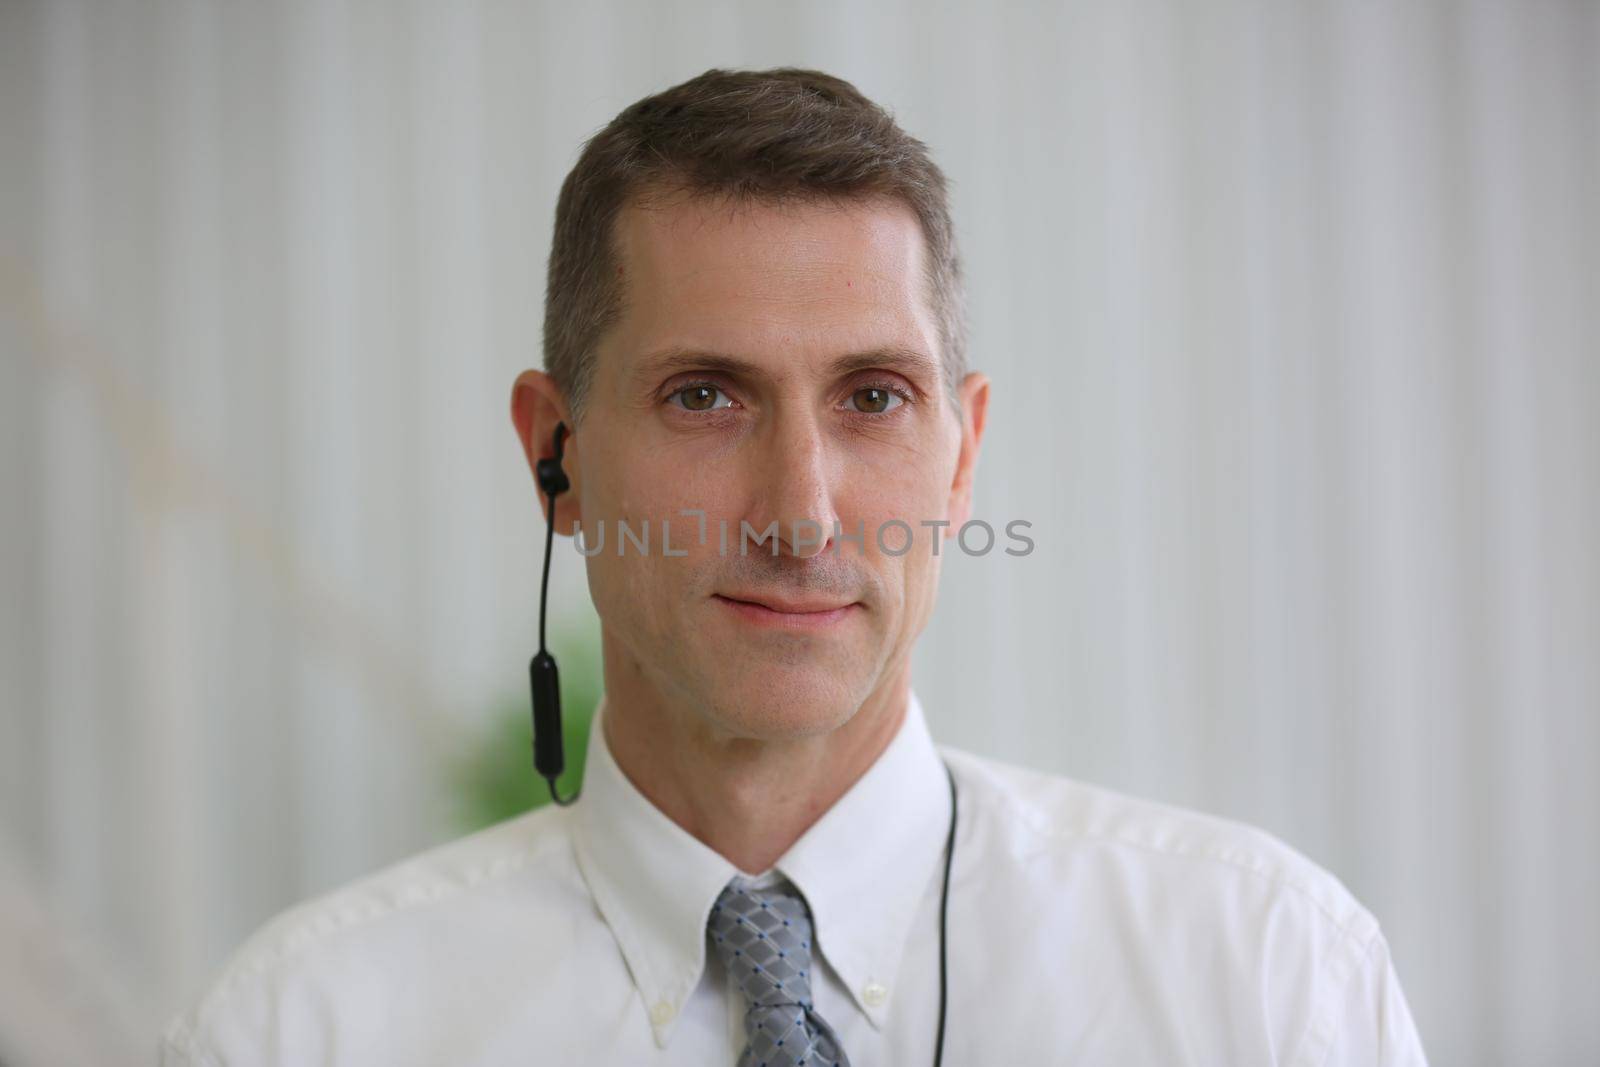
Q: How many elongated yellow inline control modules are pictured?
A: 0